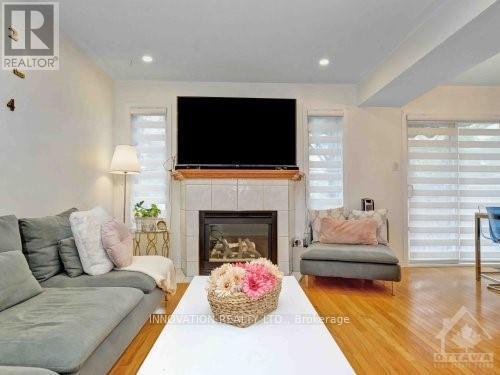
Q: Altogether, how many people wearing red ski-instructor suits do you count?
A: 0